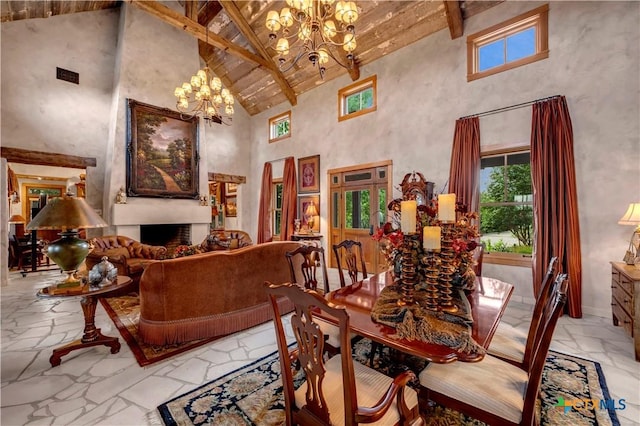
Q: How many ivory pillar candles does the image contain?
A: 3